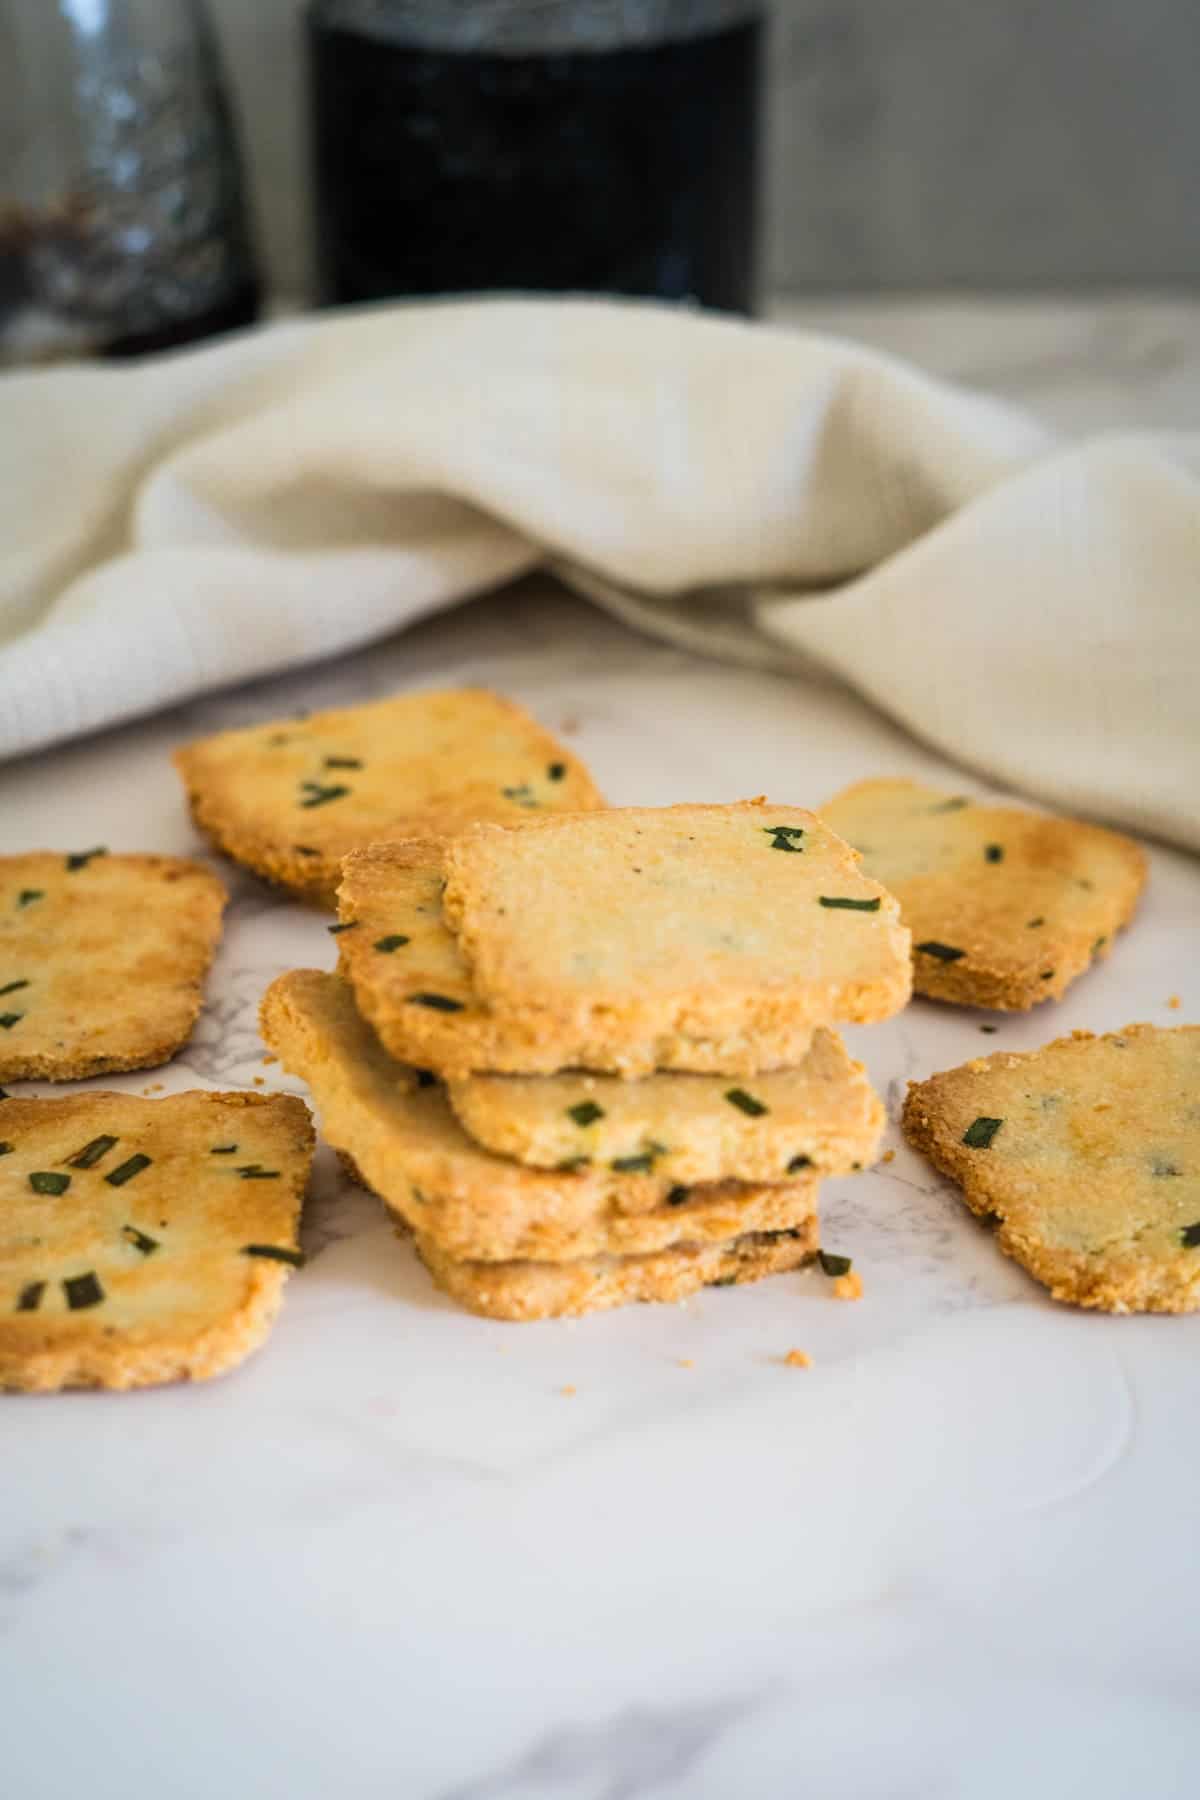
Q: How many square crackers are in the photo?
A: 10